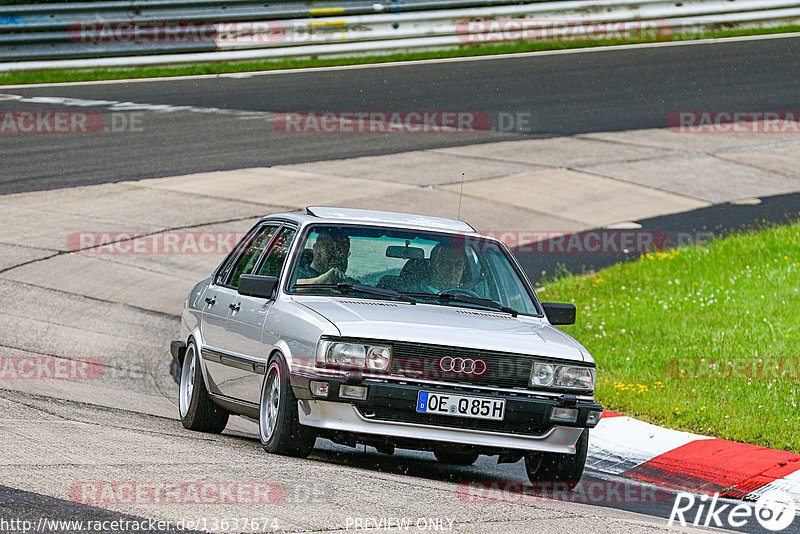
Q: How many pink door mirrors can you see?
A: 0